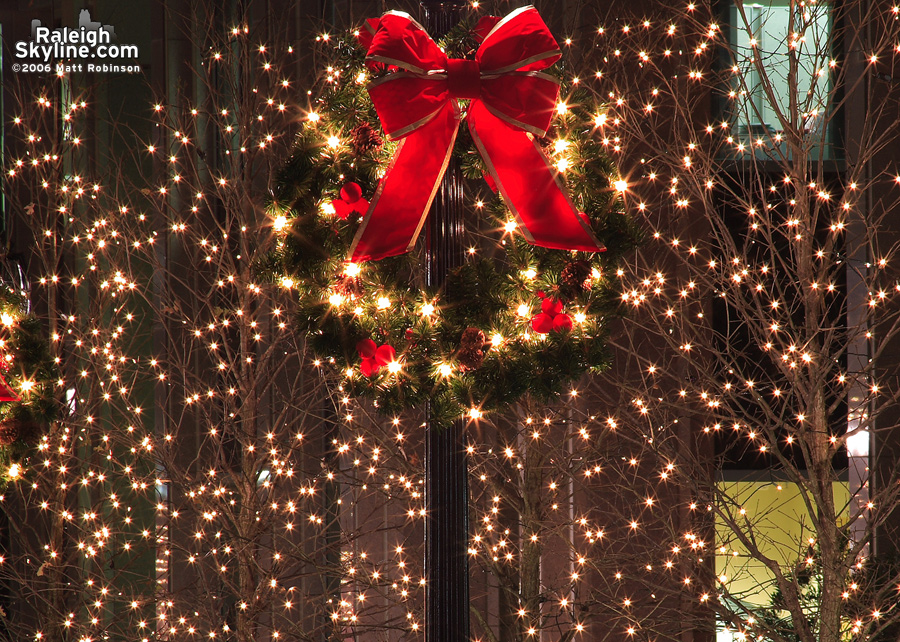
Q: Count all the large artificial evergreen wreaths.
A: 2